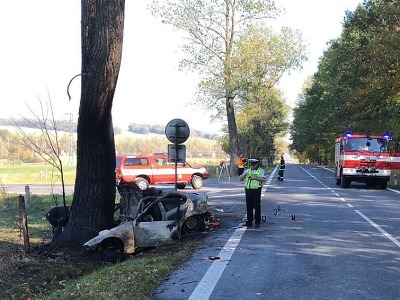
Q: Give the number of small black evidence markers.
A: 4